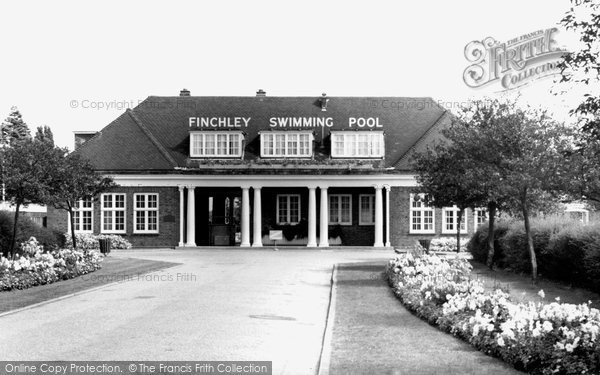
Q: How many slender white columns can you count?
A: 8